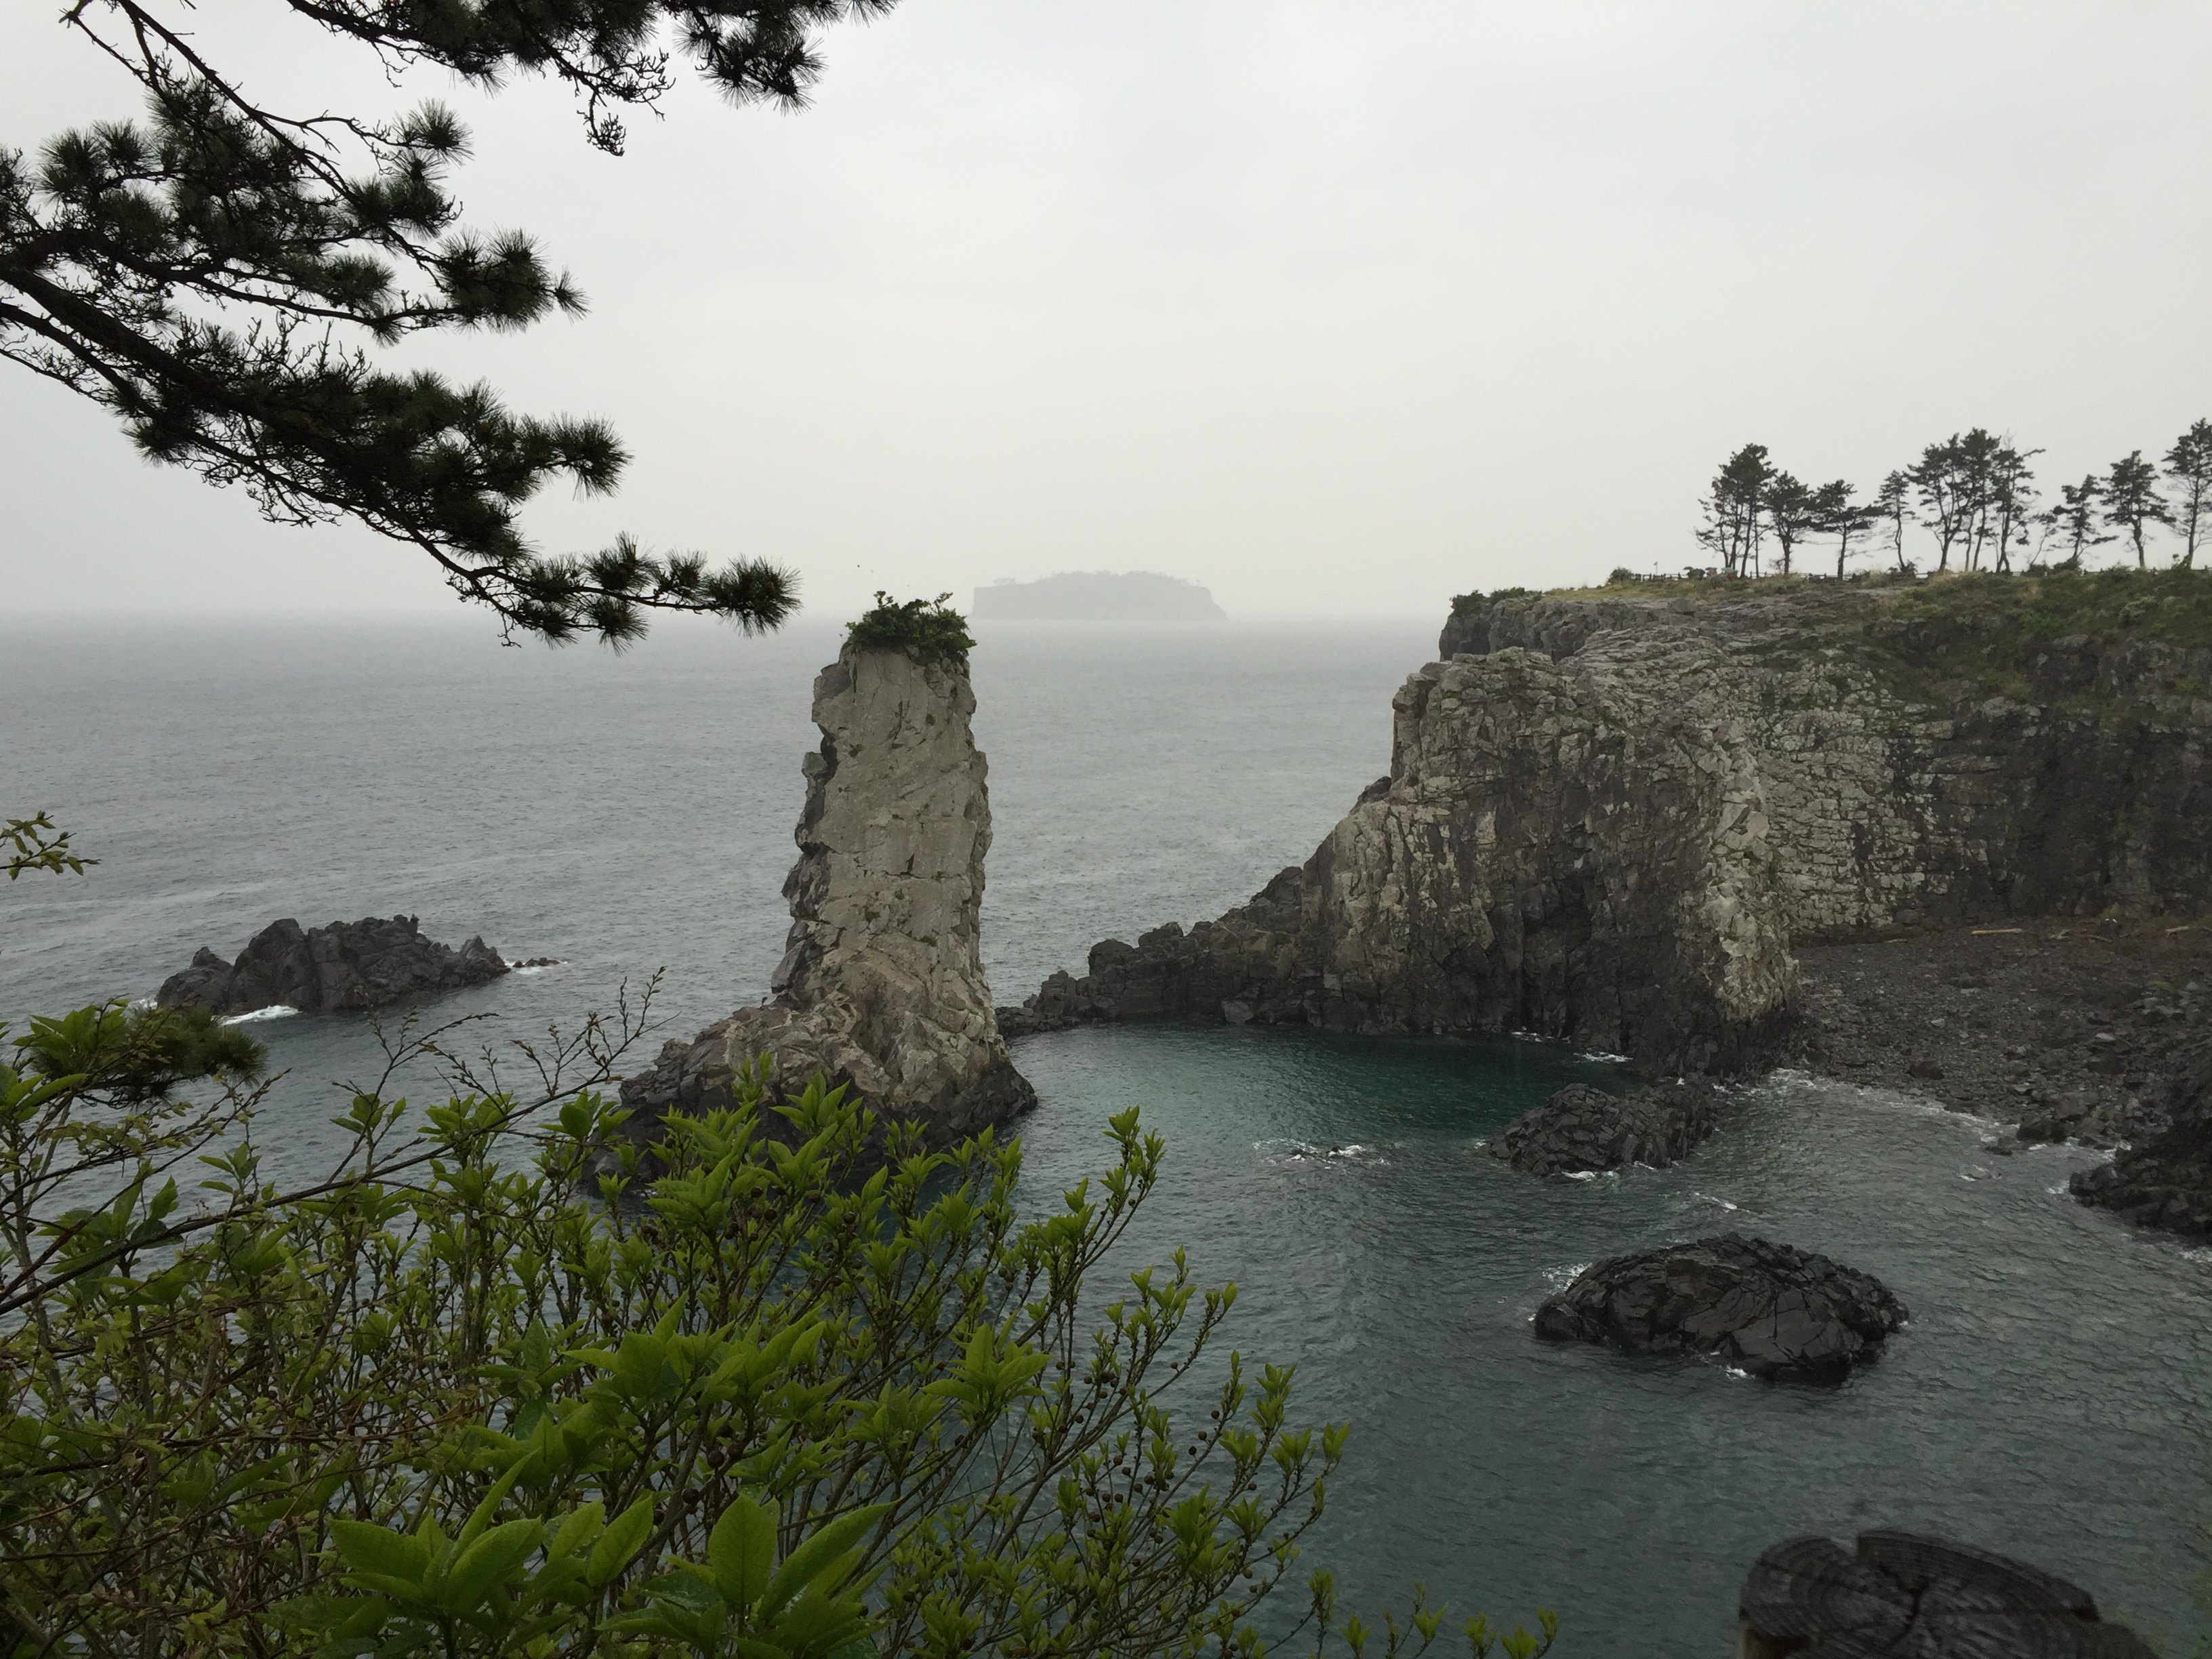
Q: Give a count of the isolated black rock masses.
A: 3